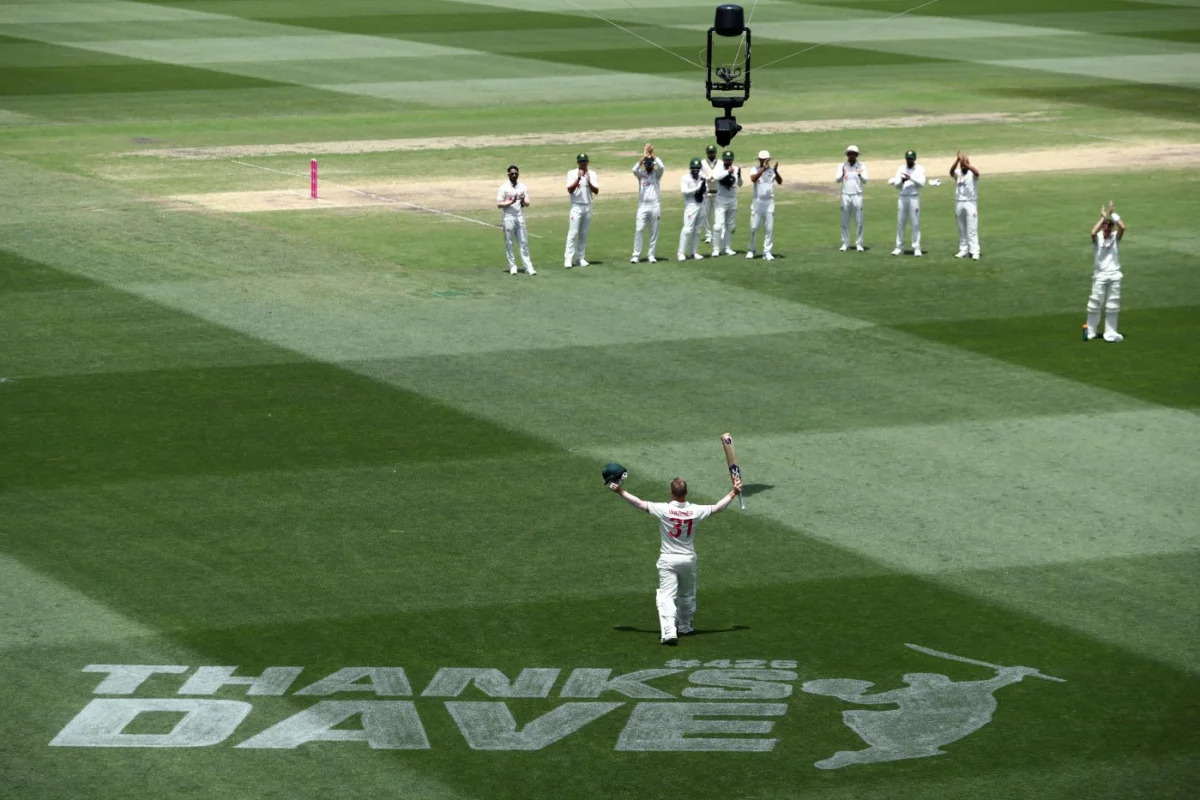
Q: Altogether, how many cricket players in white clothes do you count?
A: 12